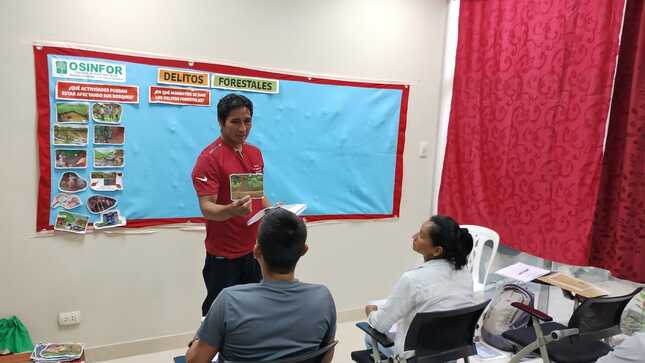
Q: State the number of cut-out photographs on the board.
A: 12